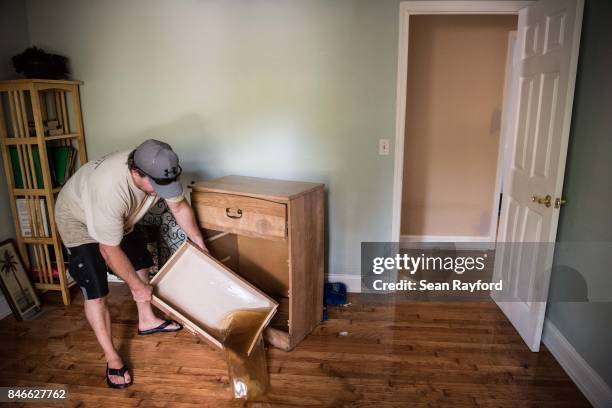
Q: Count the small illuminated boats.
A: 0